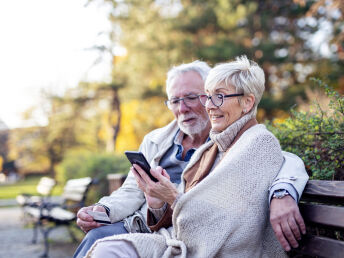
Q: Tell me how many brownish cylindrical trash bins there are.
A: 1